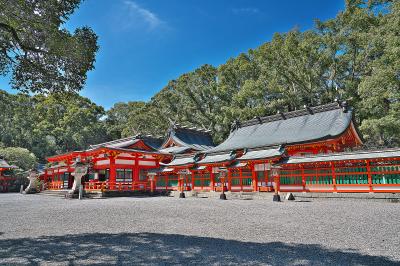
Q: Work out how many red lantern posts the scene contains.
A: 4